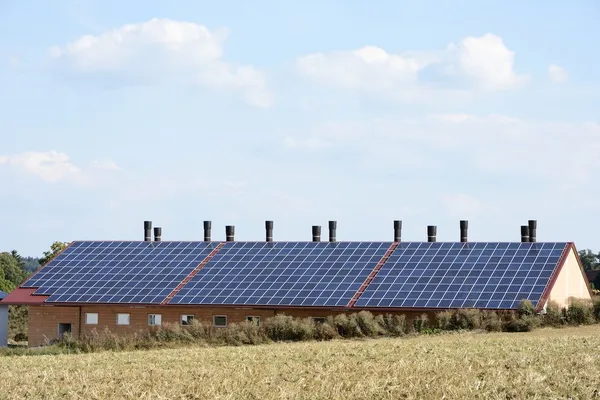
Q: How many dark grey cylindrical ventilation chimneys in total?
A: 12